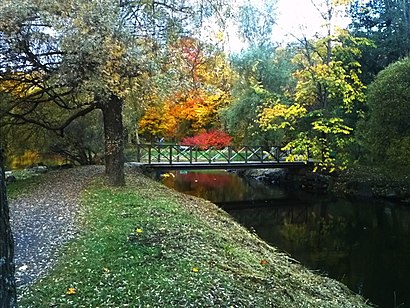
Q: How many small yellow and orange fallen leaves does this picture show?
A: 5